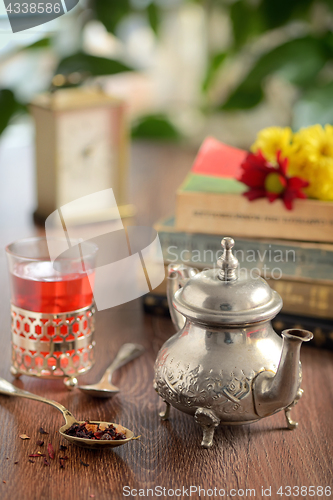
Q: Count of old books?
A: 4